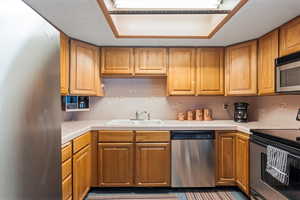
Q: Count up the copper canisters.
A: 4